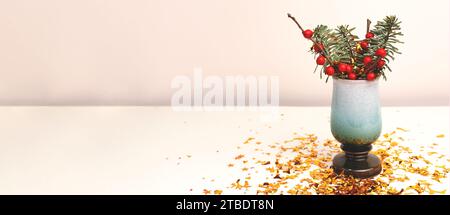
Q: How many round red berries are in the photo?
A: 13